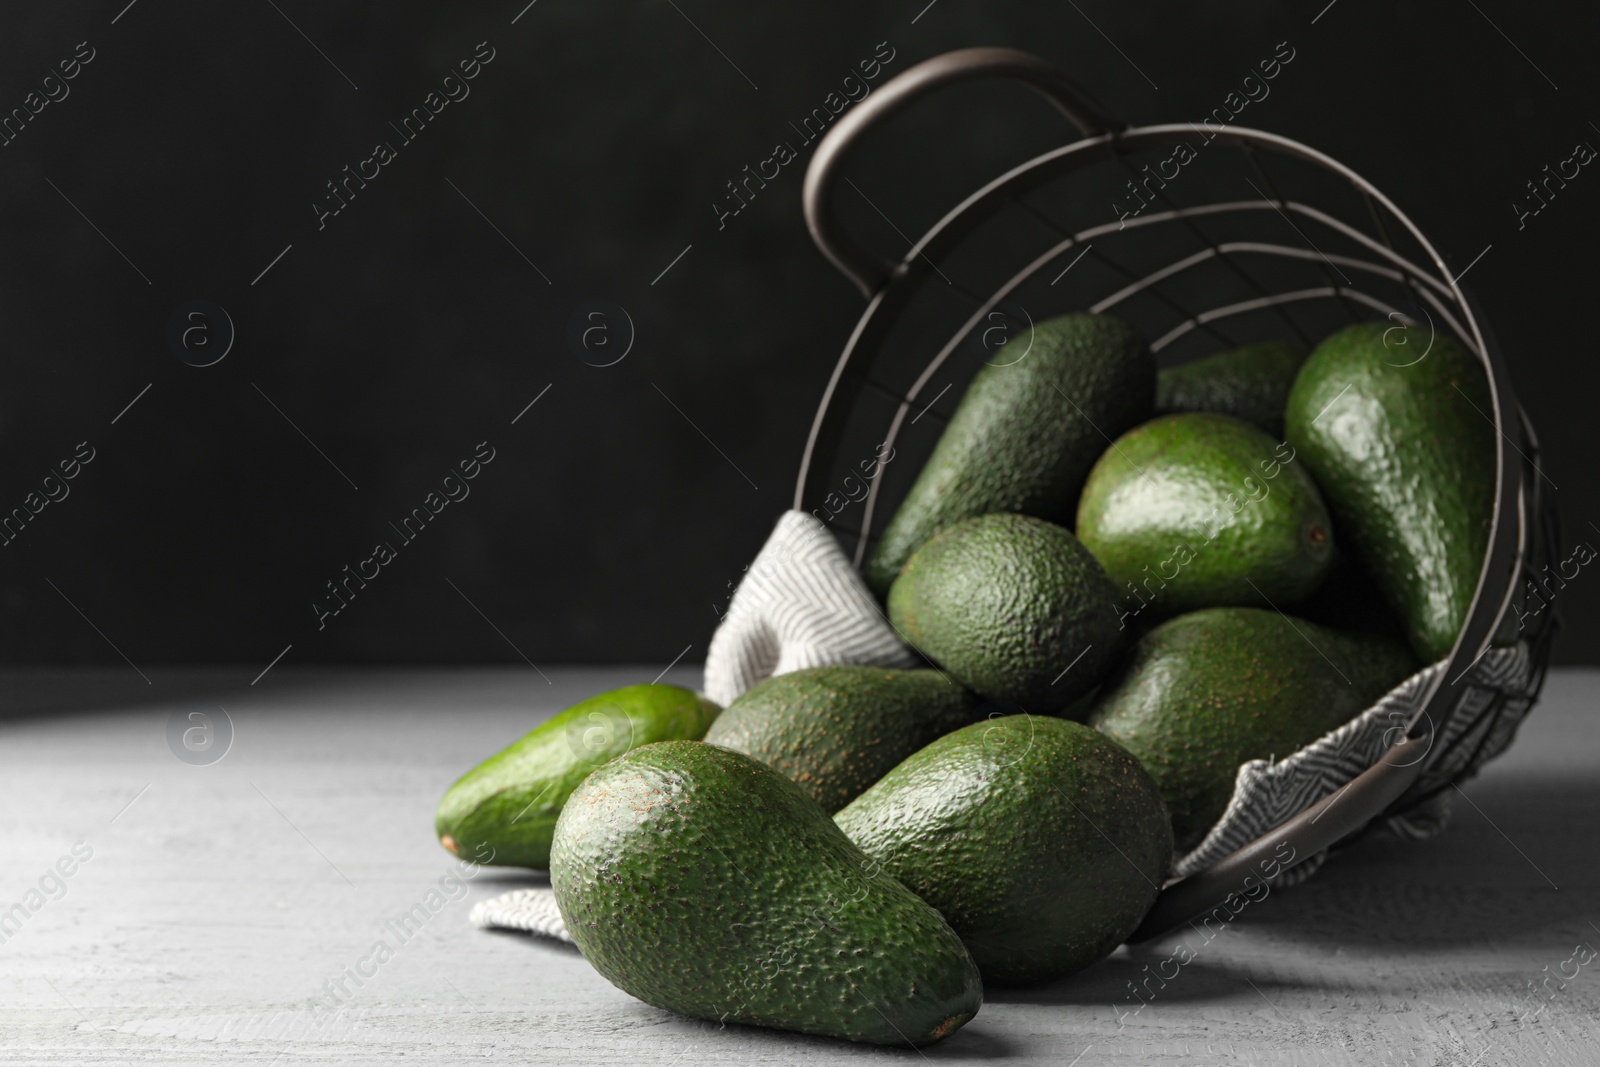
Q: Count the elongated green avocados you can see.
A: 10